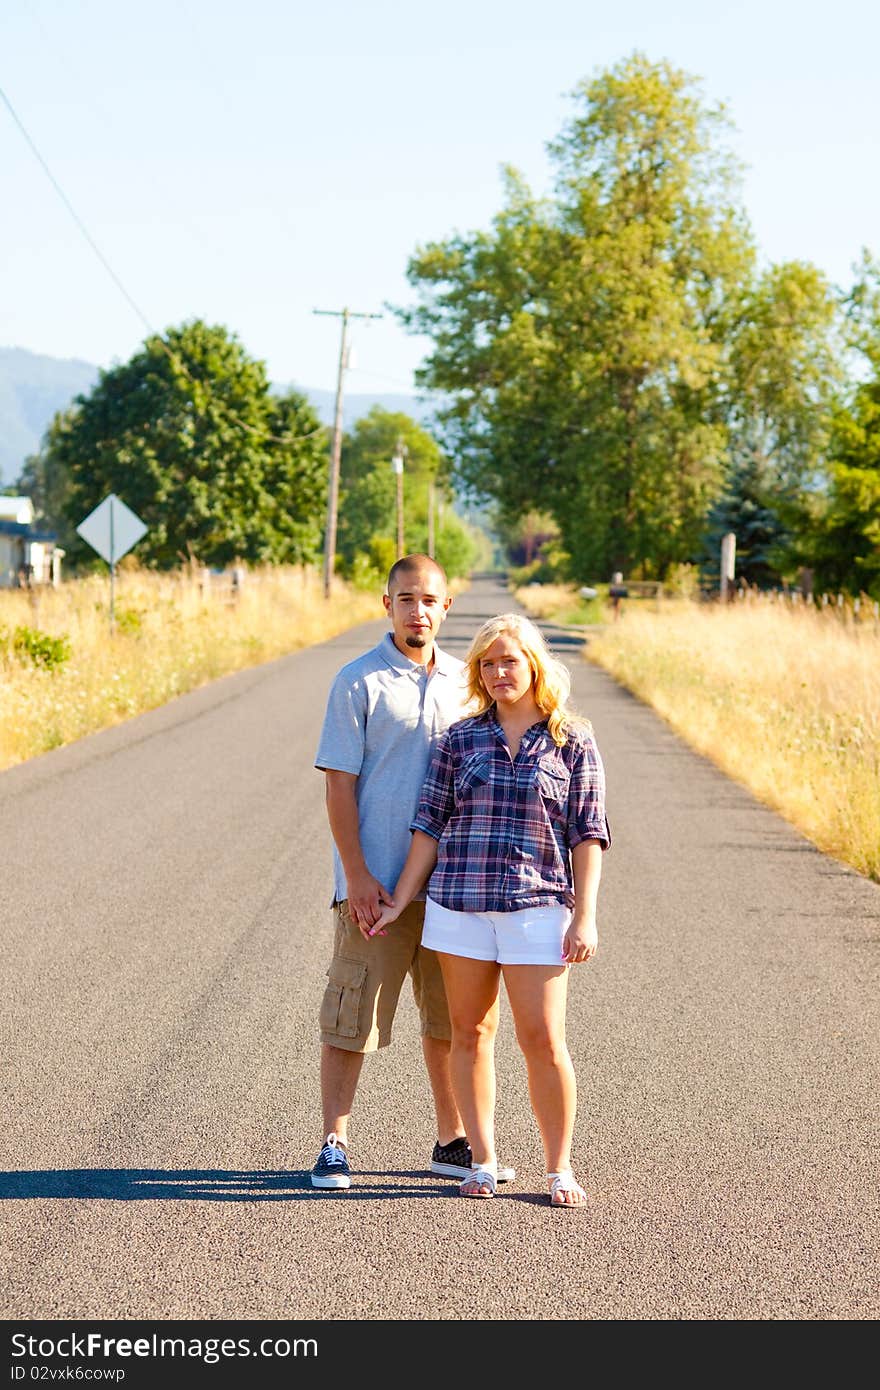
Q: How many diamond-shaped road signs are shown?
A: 1